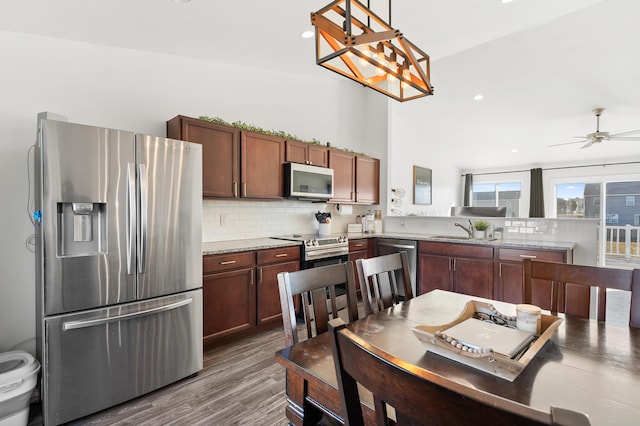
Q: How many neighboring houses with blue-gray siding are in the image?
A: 1